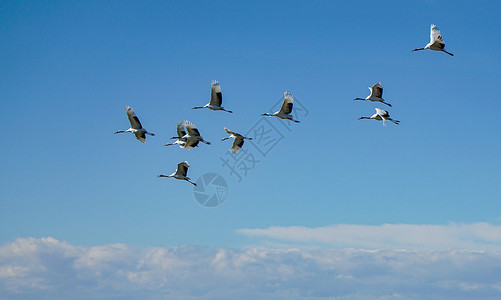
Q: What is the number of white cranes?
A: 10